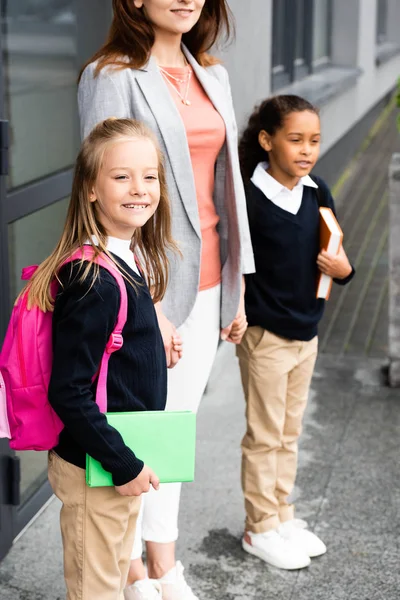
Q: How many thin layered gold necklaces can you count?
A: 2